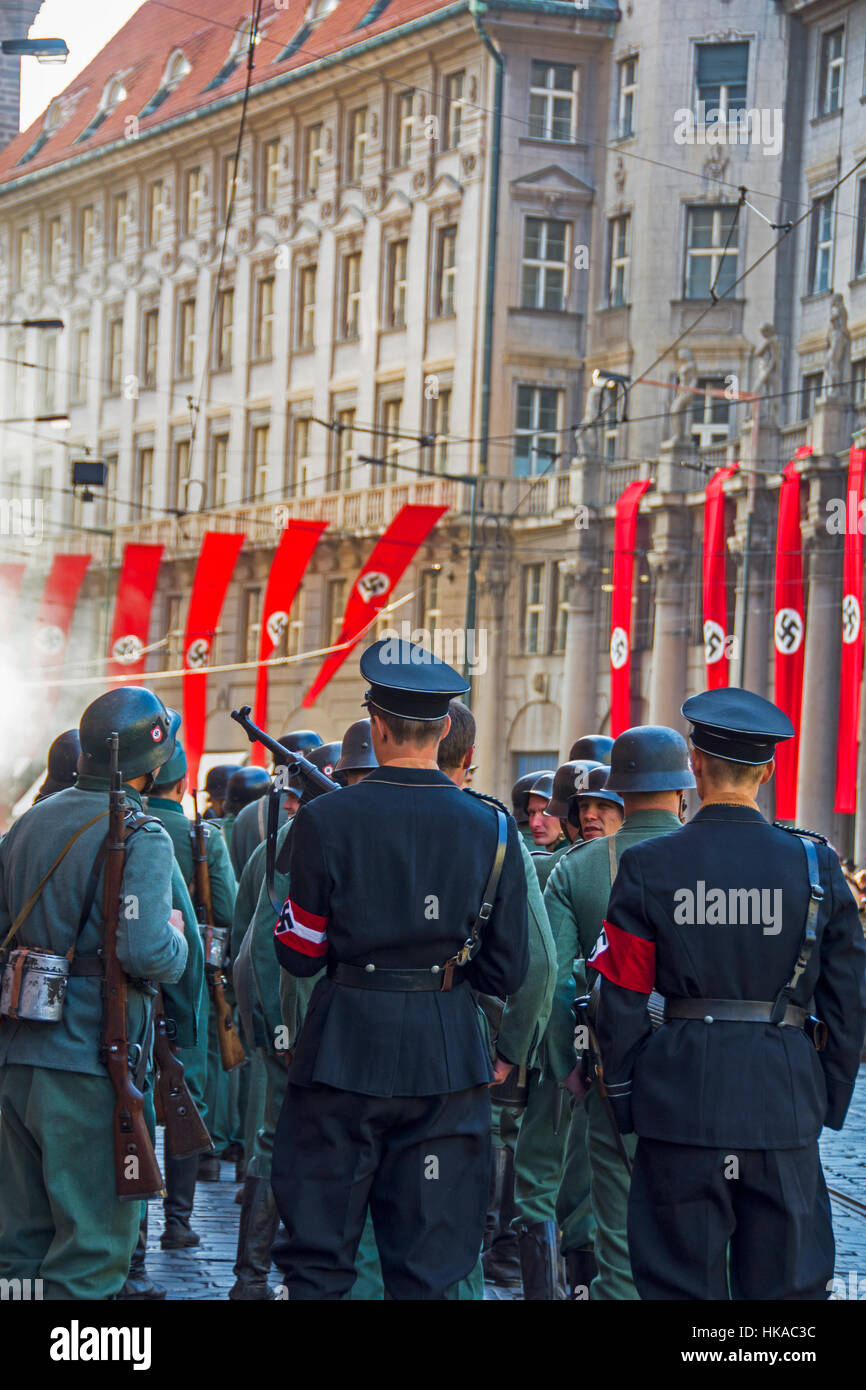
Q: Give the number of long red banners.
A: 10